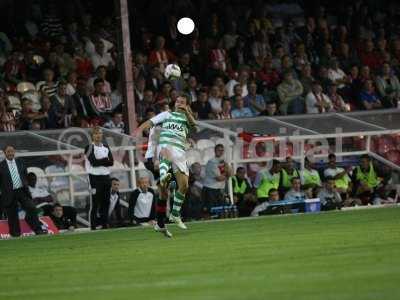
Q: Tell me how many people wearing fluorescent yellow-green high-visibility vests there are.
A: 6